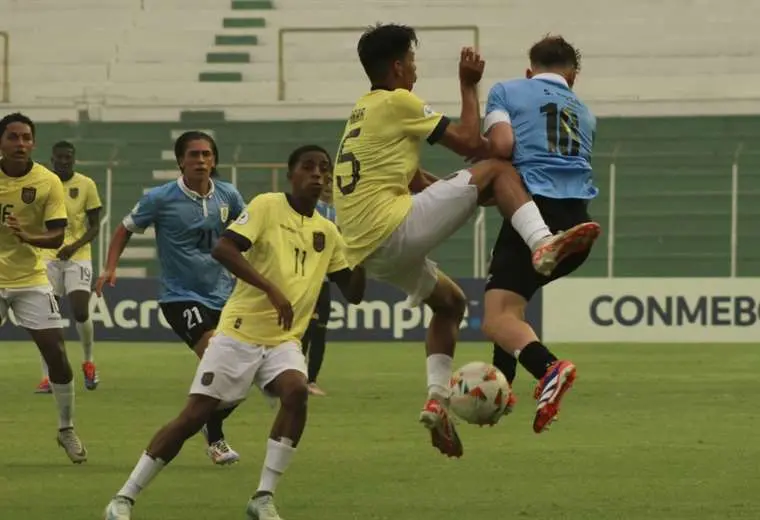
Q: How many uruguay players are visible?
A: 3